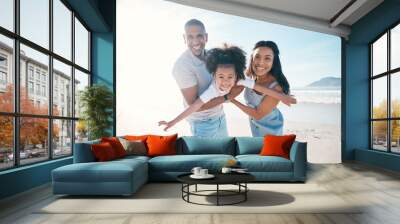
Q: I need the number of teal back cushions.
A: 2